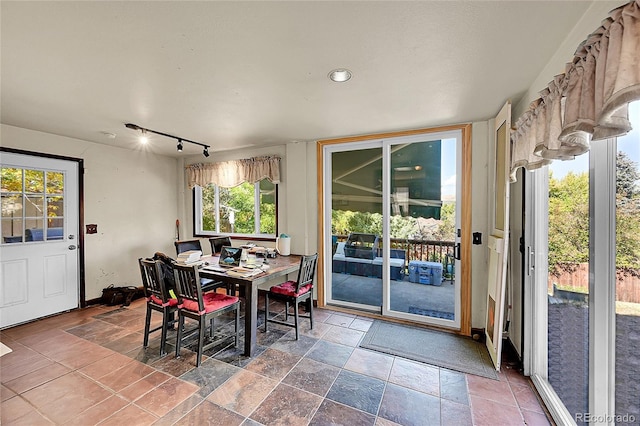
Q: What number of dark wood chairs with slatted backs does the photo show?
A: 3